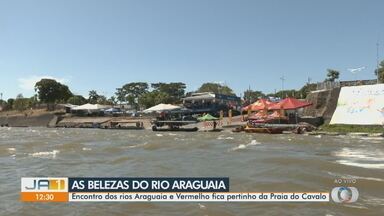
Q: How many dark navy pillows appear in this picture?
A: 0